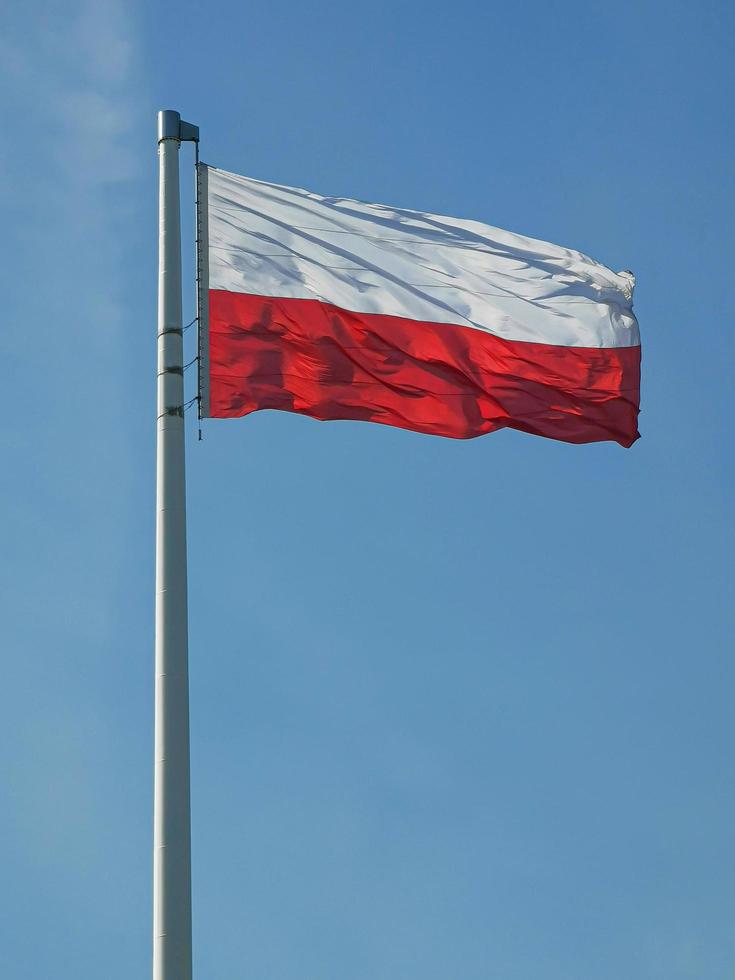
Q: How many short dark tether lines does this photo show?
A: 3